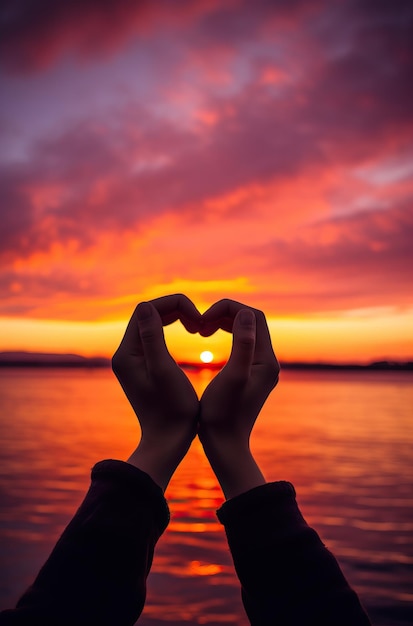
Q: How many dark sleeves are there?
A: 2